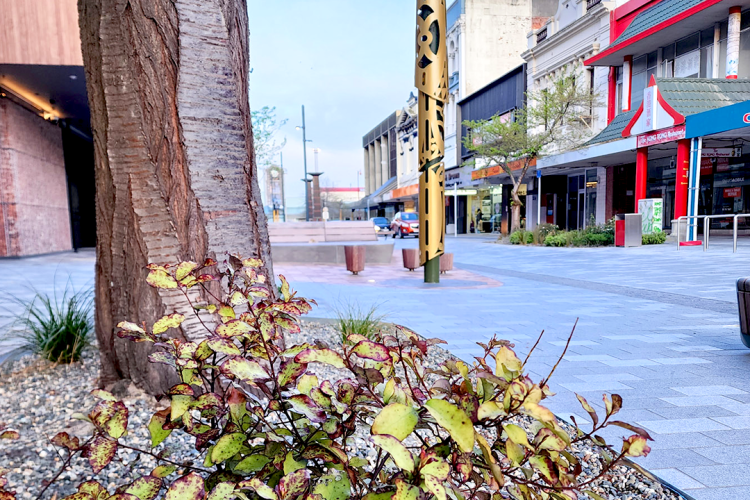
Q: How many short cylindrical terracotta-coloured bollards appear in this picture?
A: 3